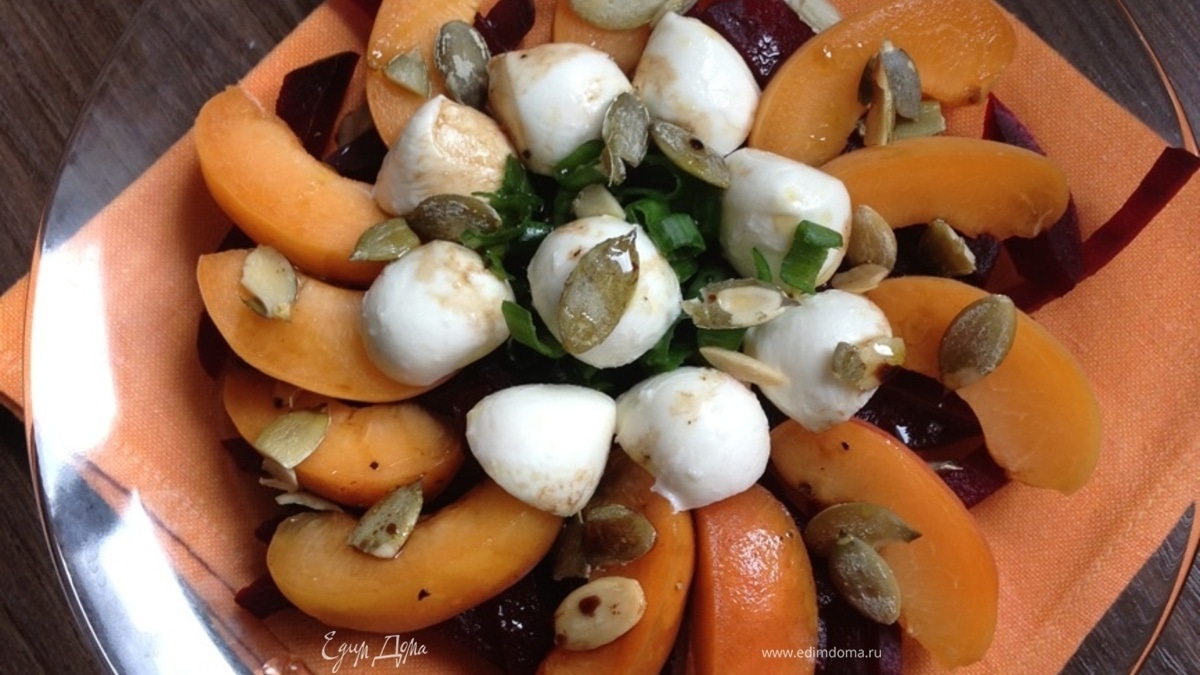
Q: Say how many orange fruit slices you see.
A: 12